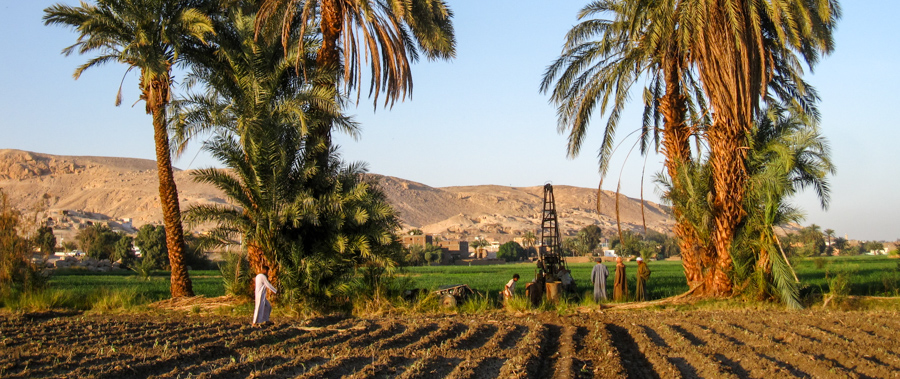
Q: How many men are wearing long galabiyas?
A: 4